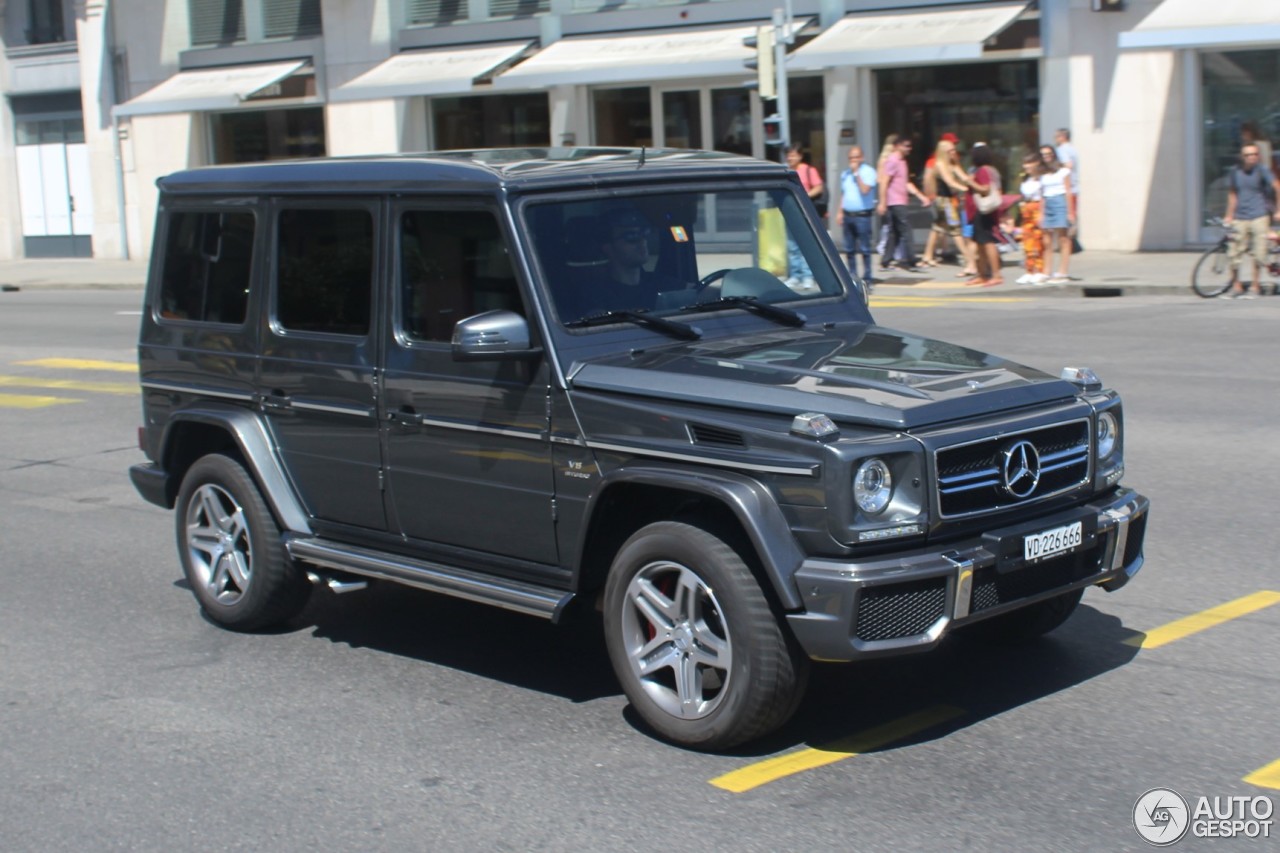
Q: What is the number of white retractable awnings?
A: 5